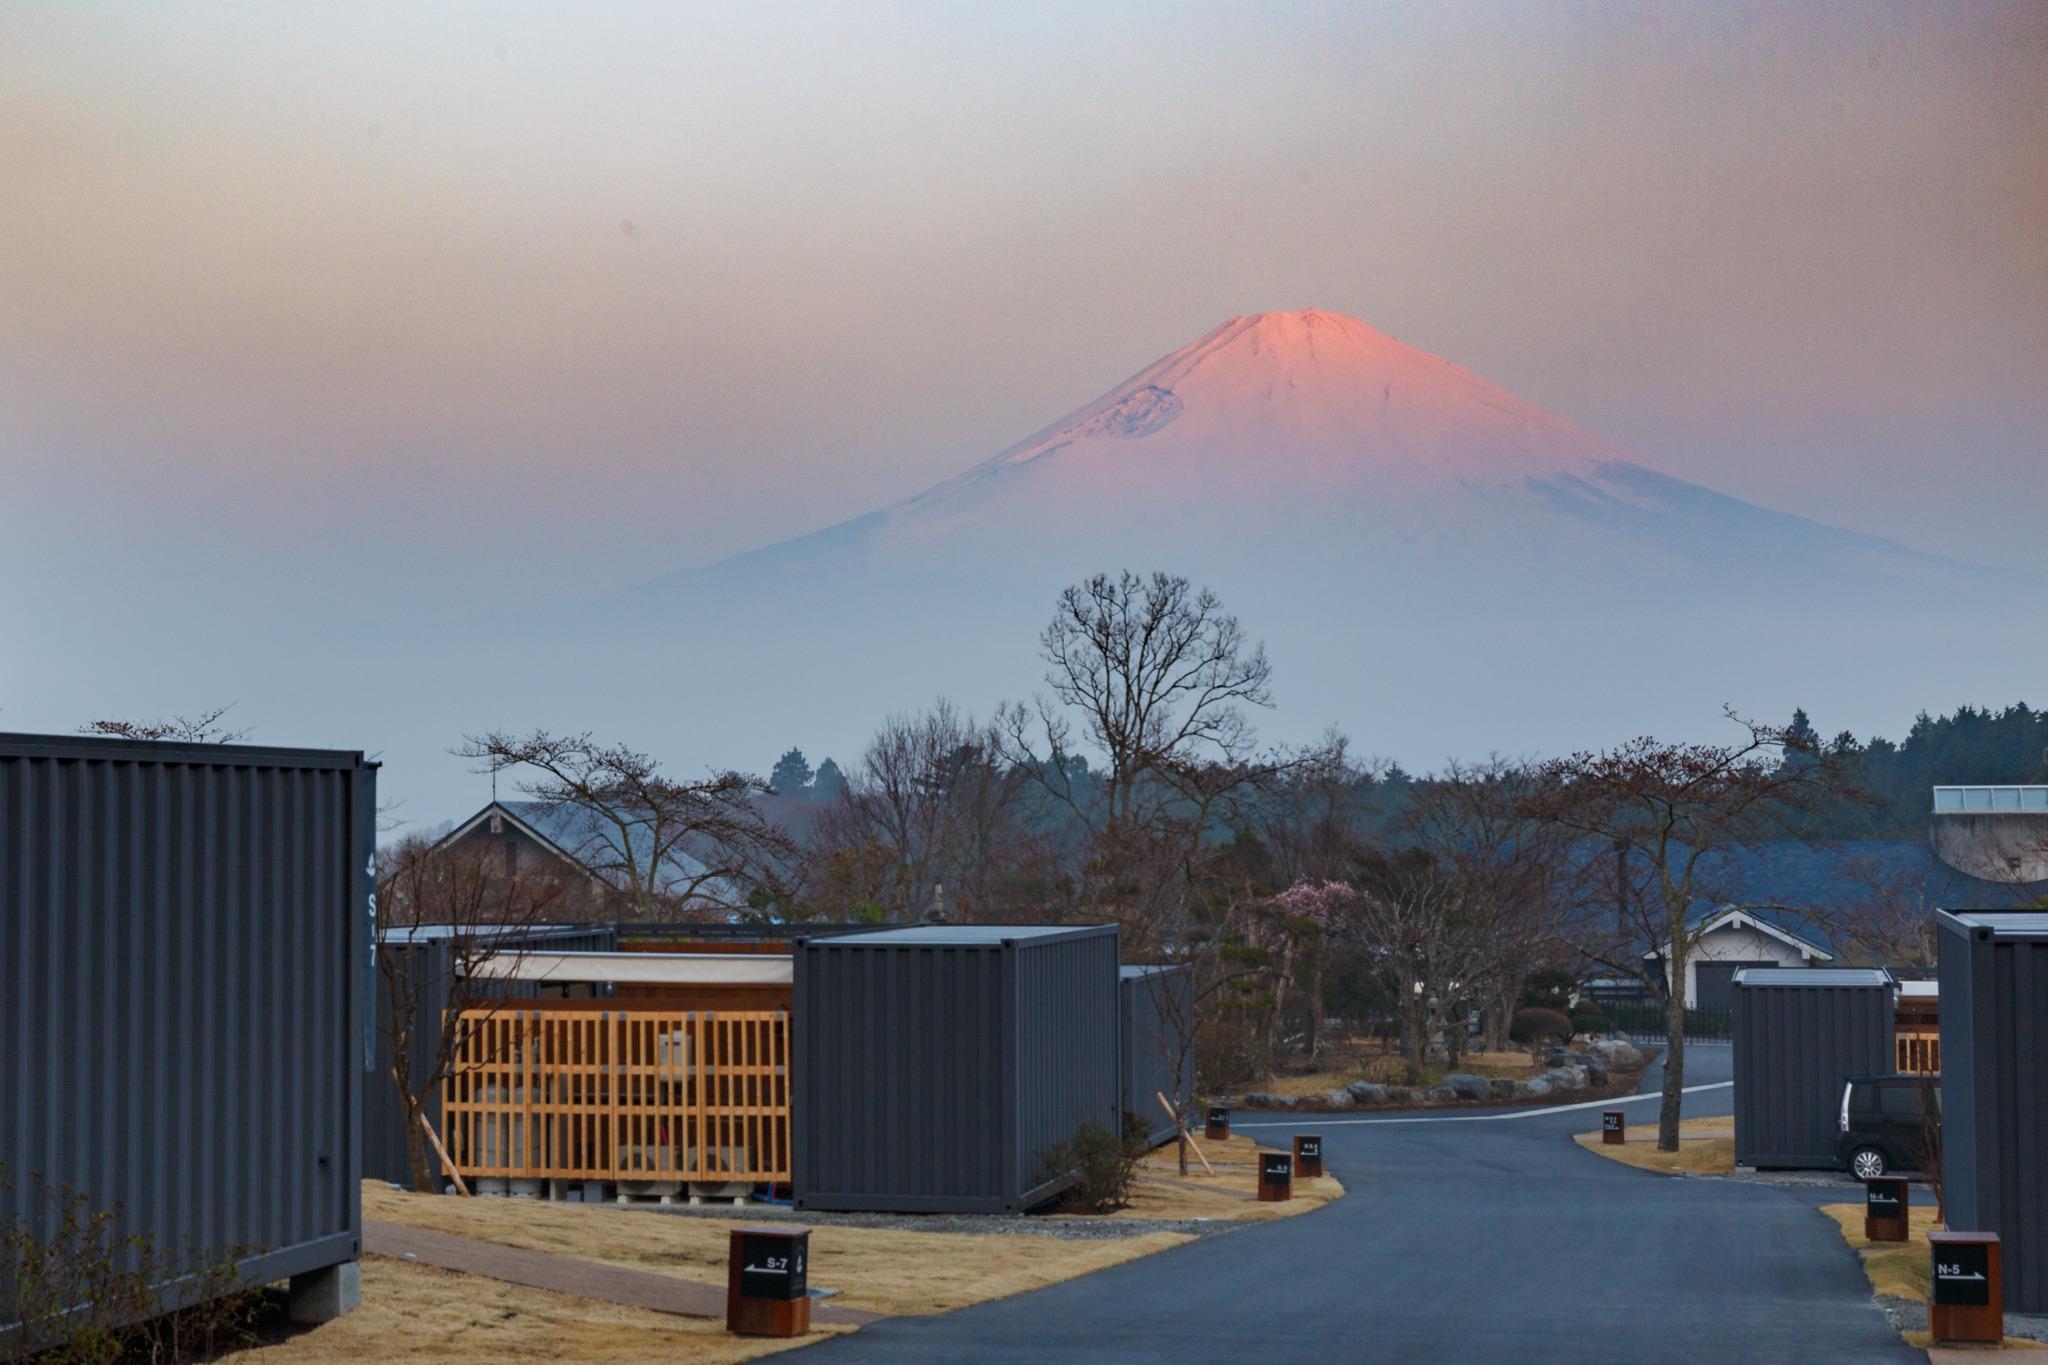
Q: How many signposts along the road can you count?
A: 7